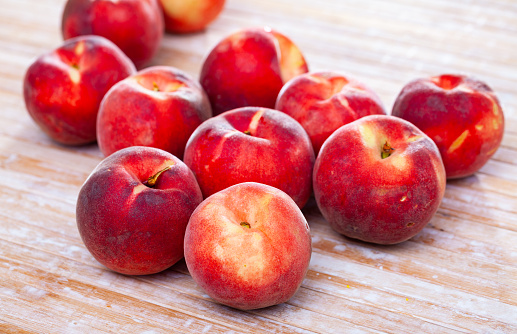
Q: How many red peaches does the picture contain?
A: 11